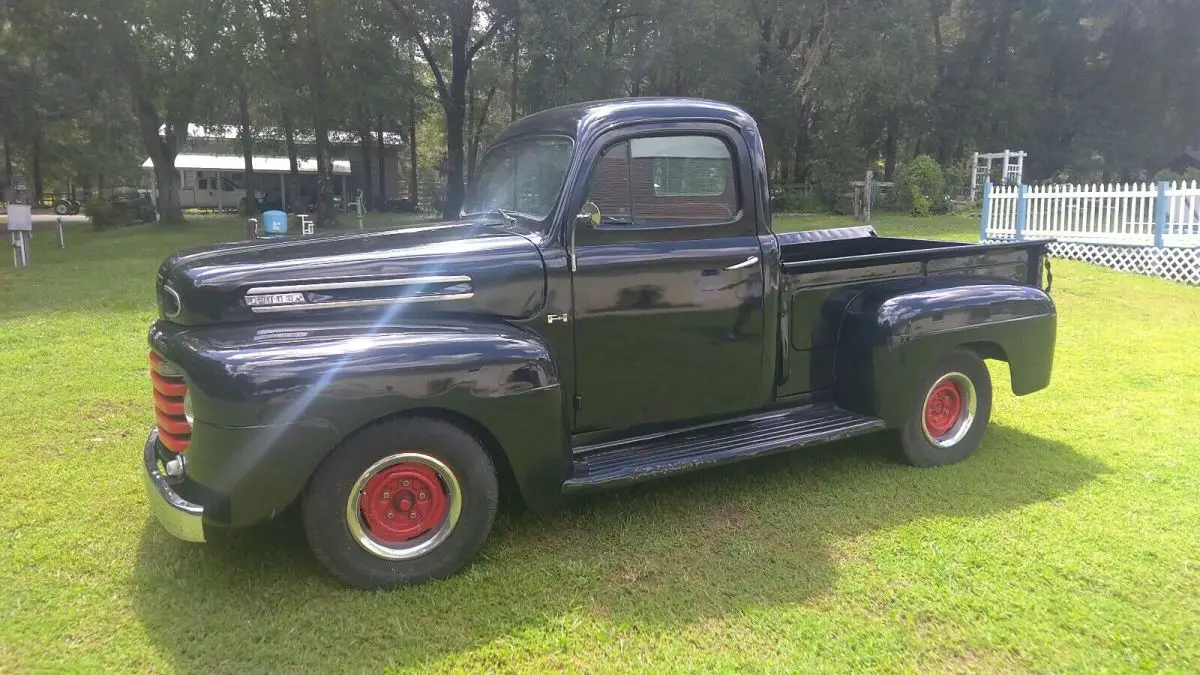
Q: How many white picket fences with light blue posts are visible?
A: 1